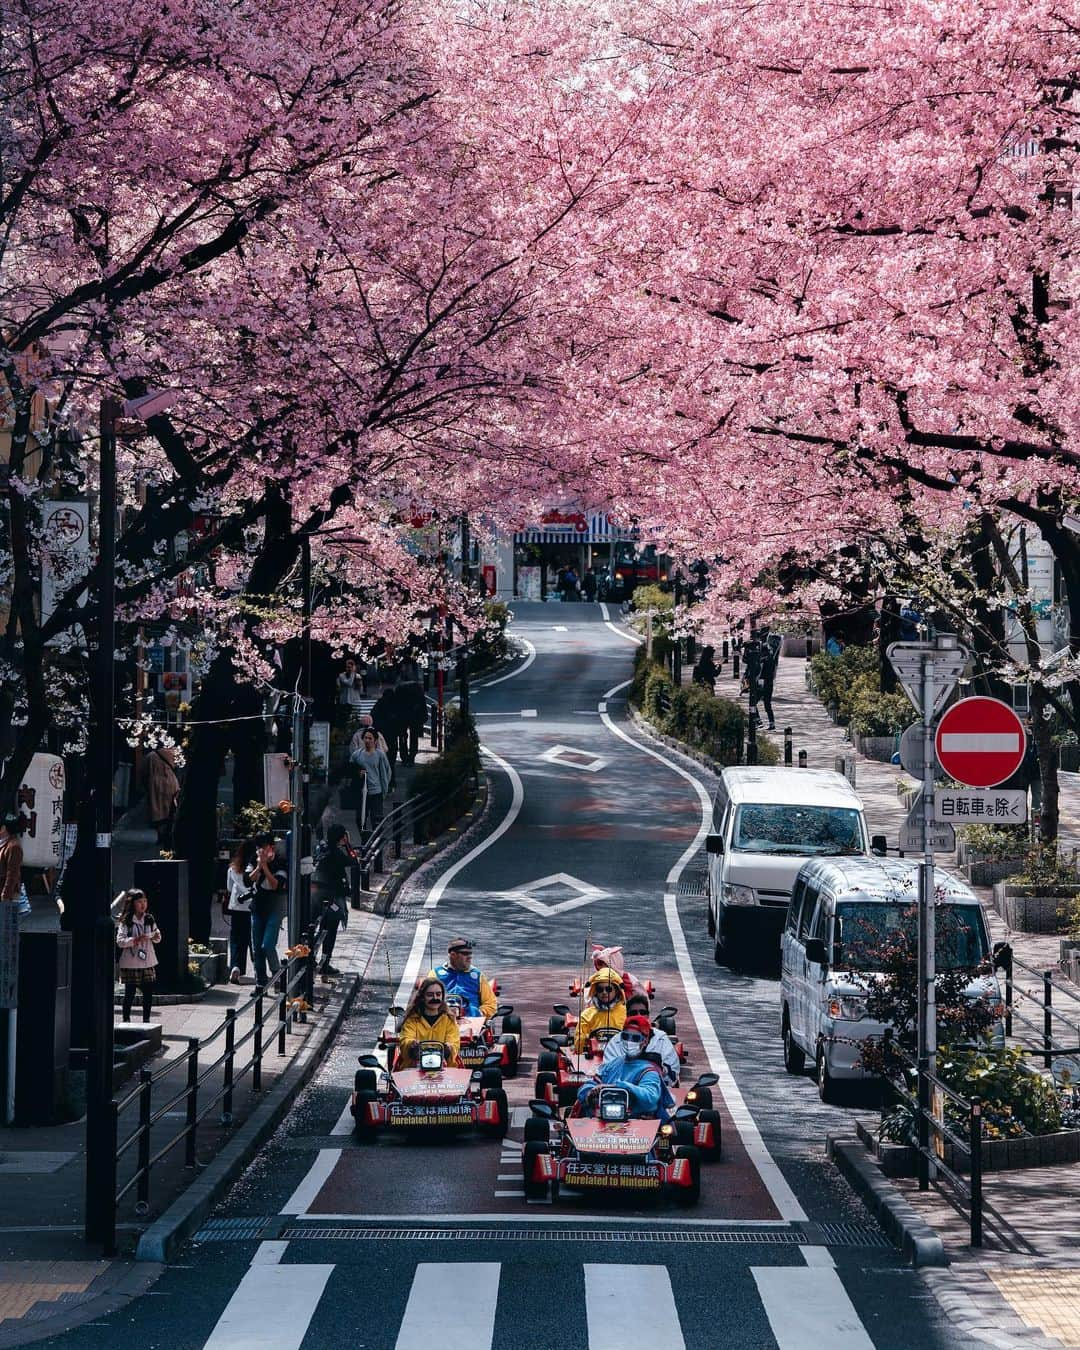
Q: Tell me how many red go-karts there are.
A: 6